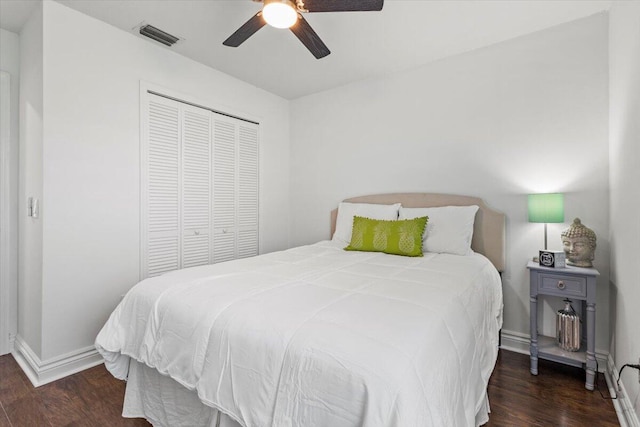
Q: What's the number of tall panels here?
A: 4